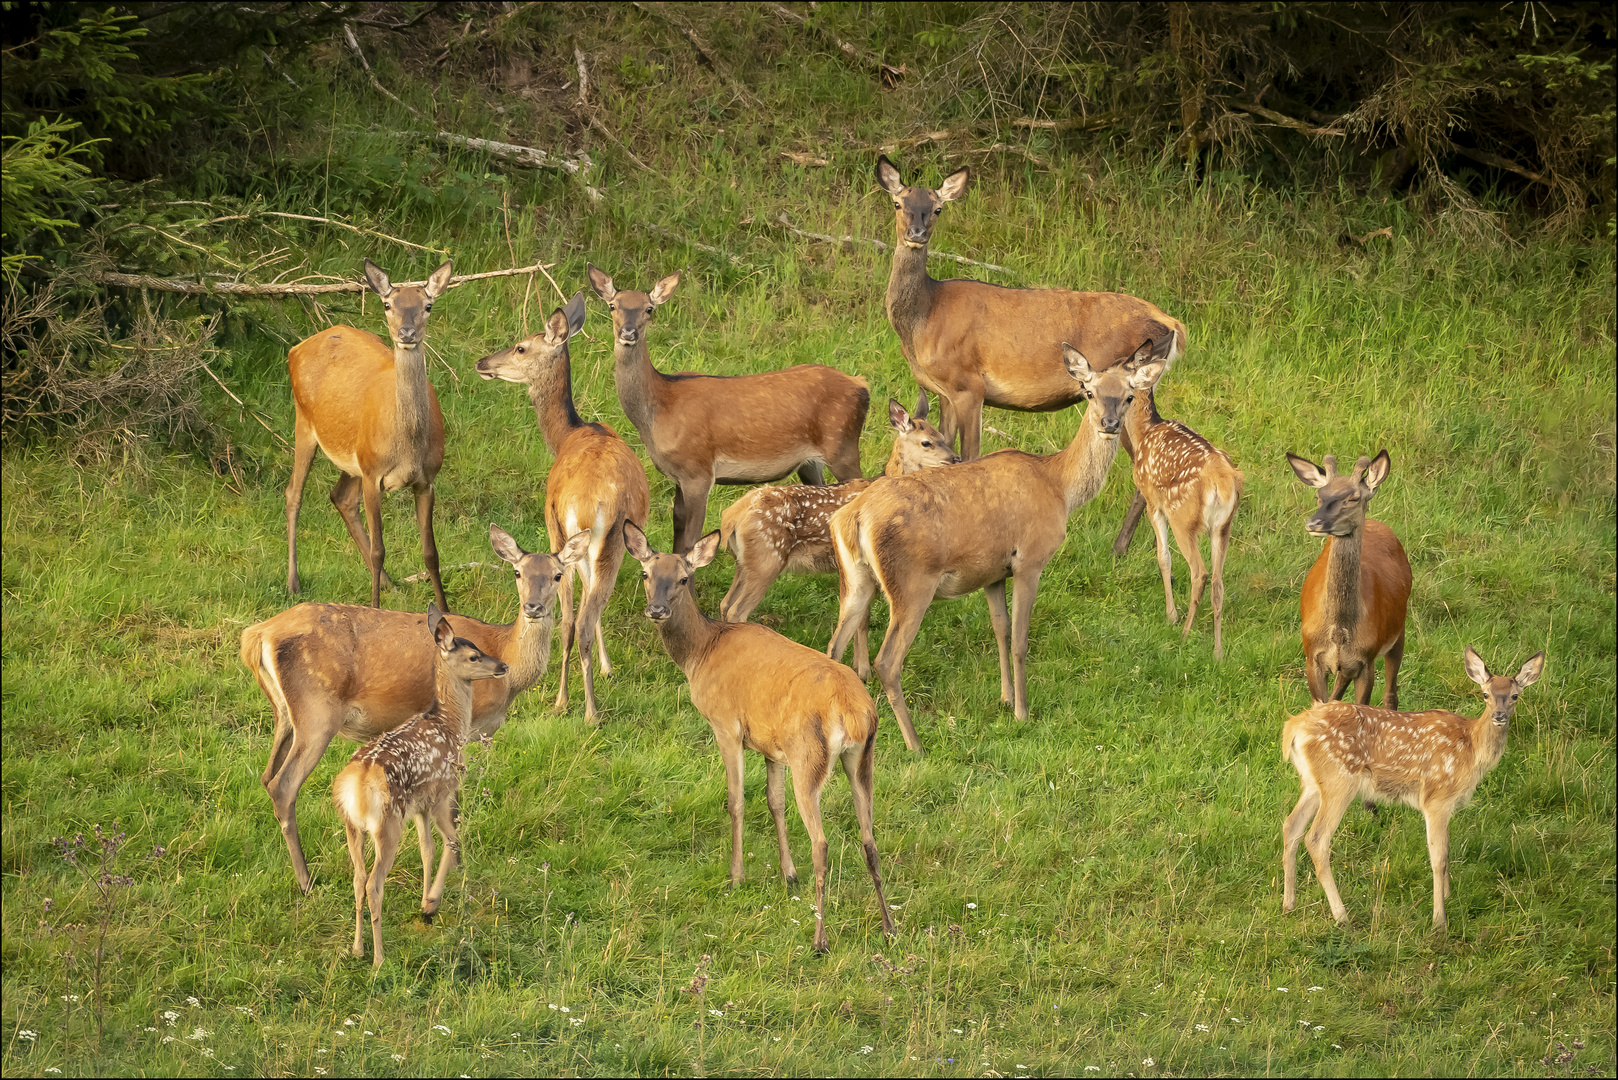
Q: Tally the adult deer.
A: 8